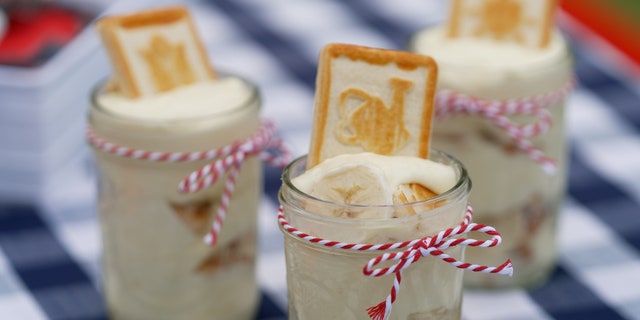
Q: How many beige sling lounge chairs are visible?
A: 0